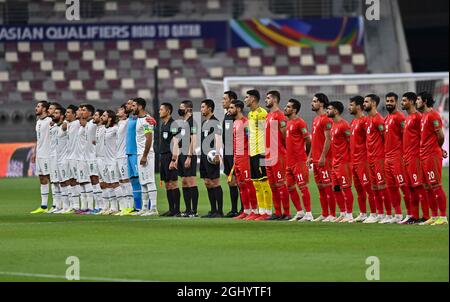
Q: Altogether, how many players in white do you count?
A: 10